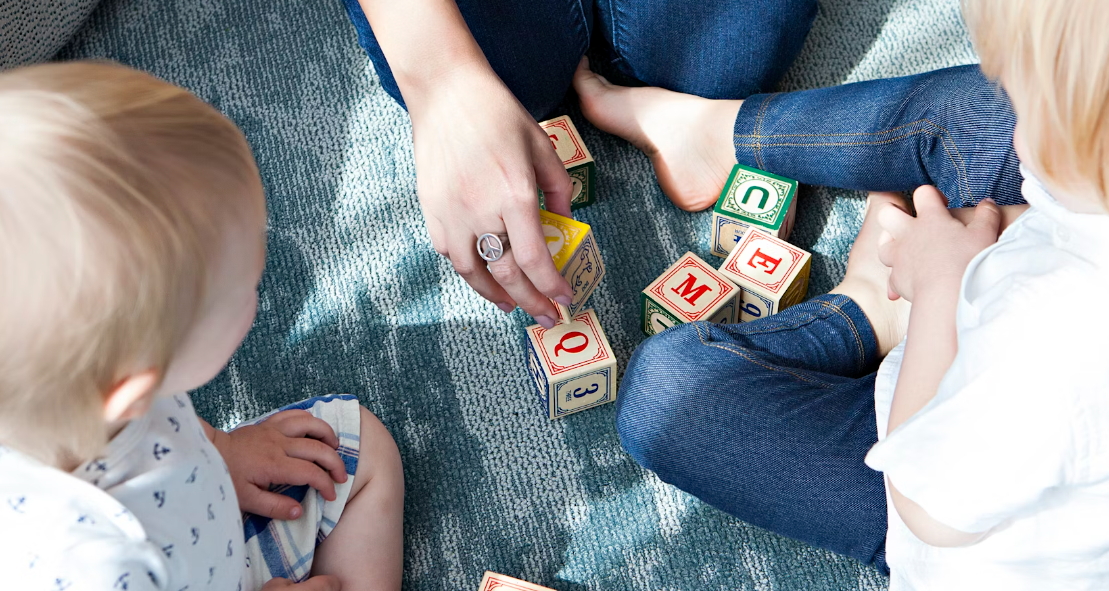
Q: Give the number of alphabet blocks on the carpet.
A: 7